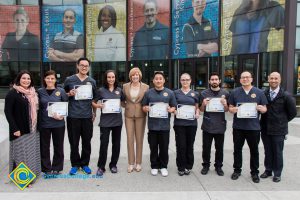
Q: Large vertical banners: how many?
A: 6